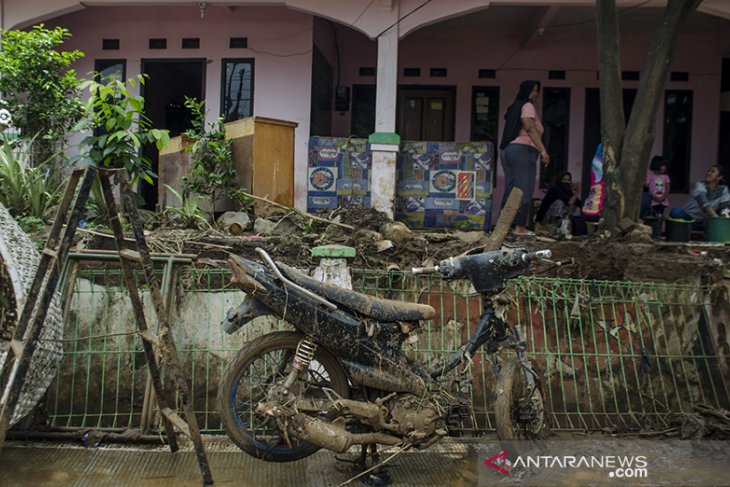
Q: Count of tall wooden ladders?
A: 1